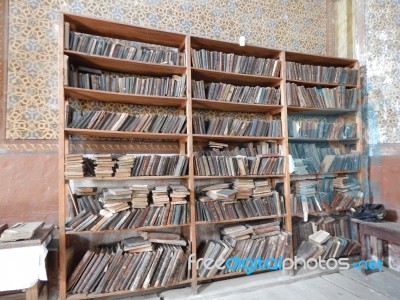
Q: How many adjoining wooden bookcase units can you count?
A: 3